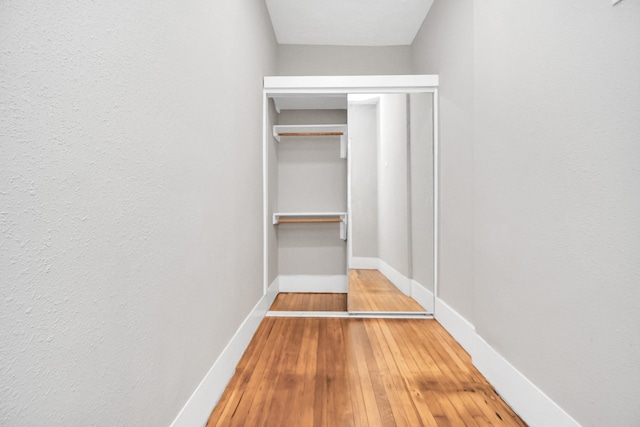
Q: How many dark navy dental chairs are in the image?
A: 0